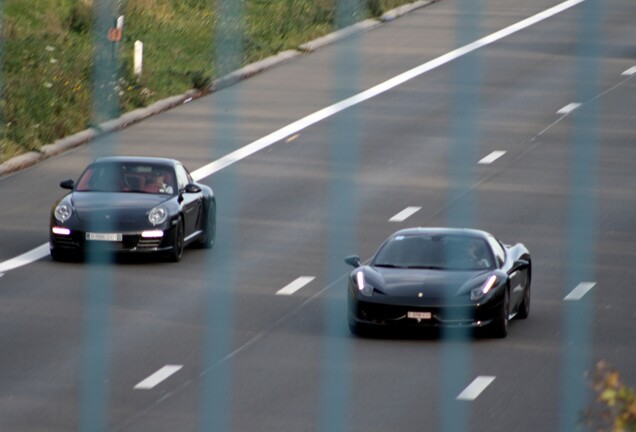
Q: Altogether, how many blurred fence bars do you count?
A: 5